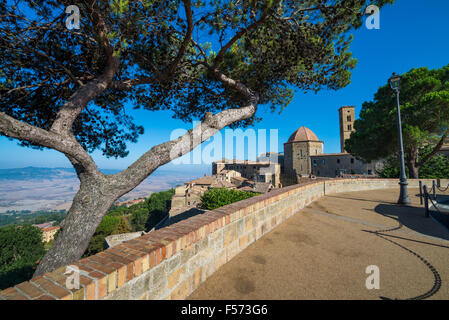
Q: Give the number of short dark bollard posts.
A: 3